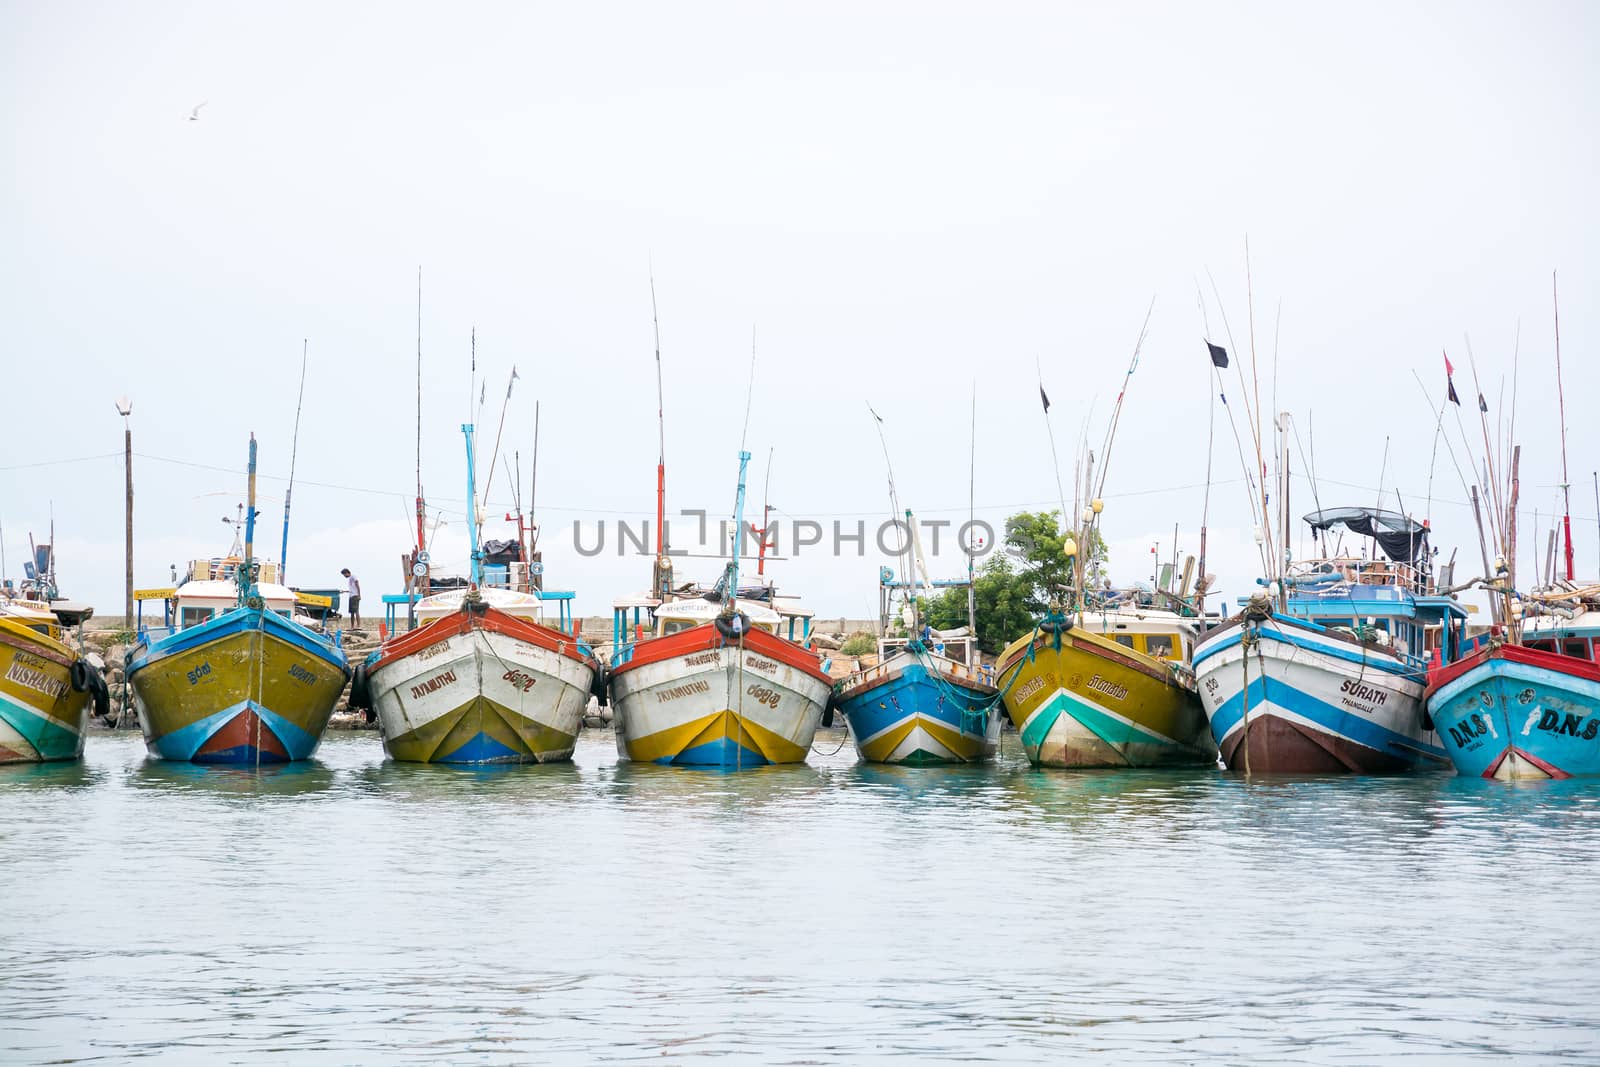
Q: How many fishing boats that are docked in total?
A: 8